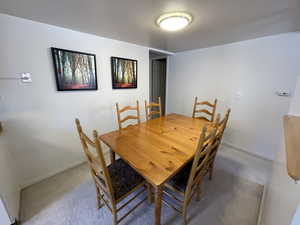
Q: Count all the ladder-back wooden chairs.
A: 6